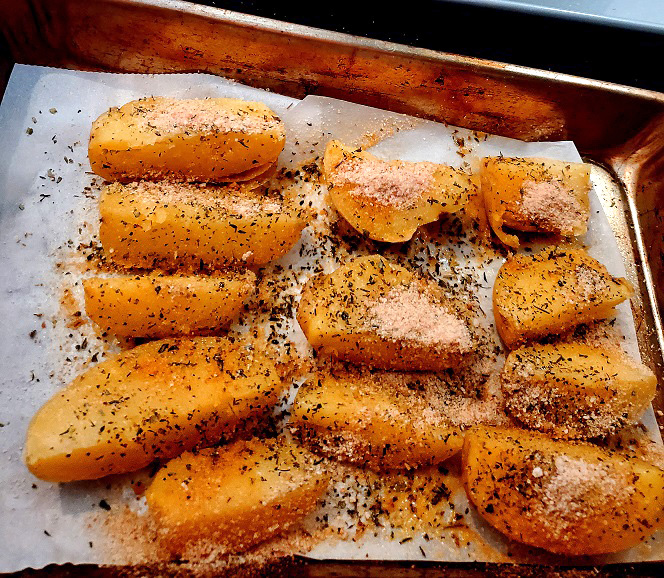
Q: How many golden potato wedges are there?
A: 12